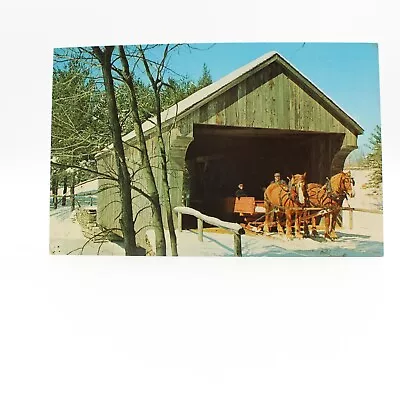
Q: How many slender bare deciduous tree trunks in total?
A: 3